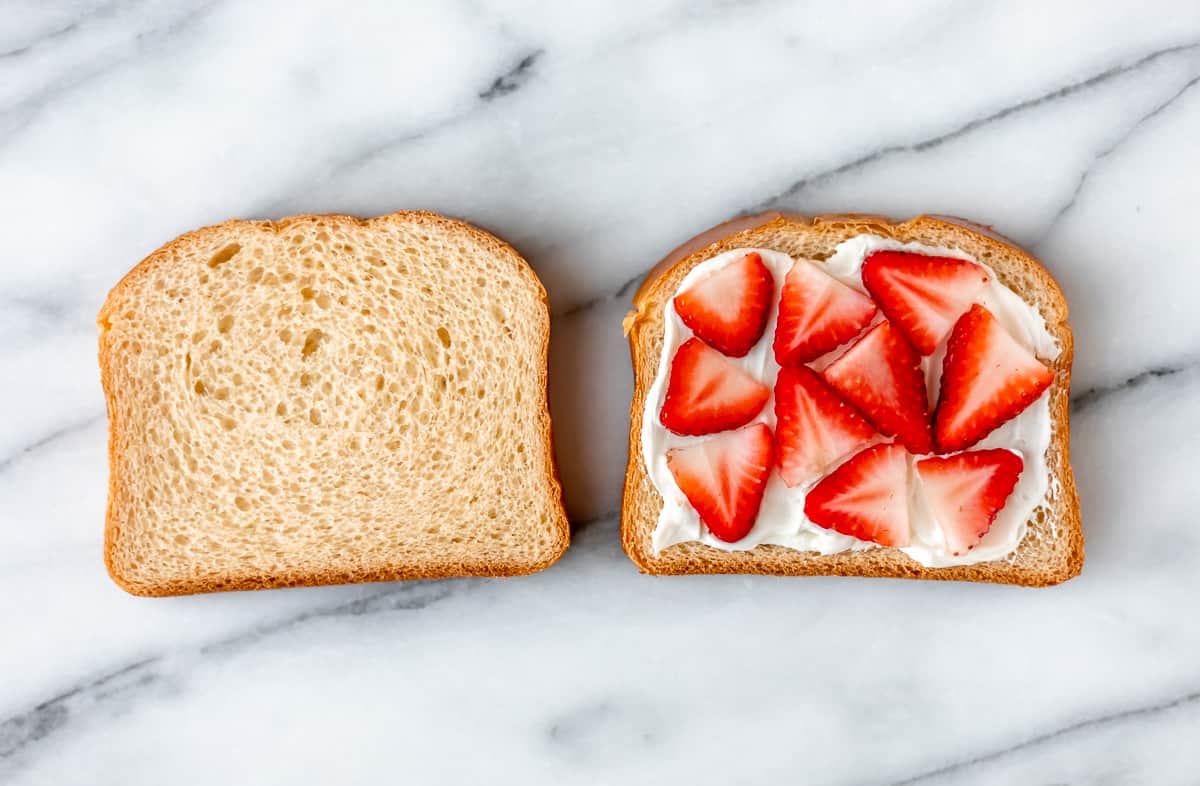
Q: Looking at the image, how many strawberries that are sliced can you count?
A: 10